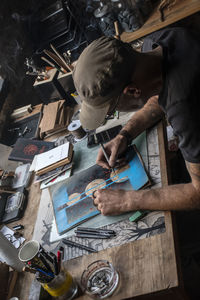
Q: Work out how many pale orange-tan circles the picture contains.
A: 3